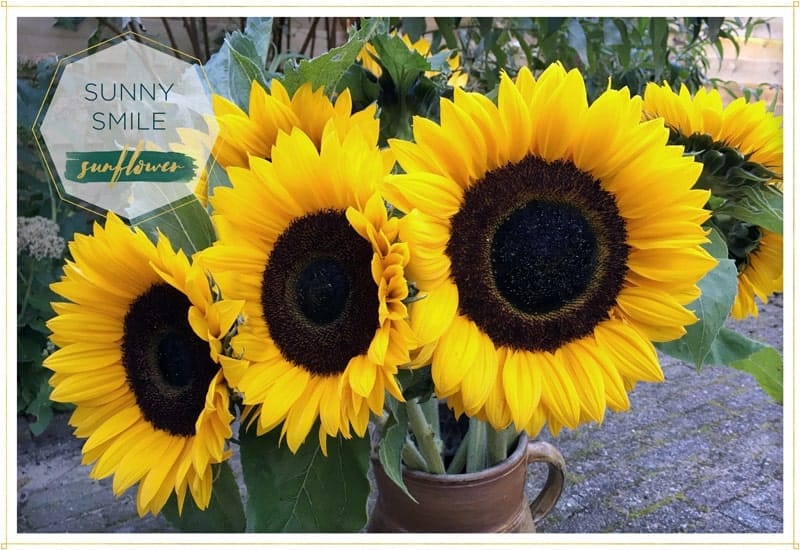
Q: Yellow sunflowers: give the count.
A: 7